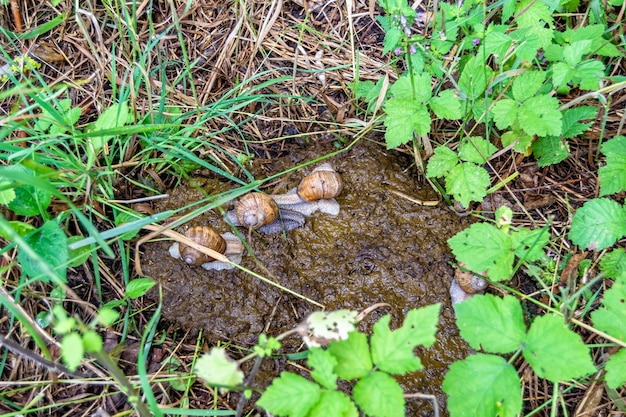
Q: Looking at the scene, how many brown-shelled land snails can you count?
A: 4